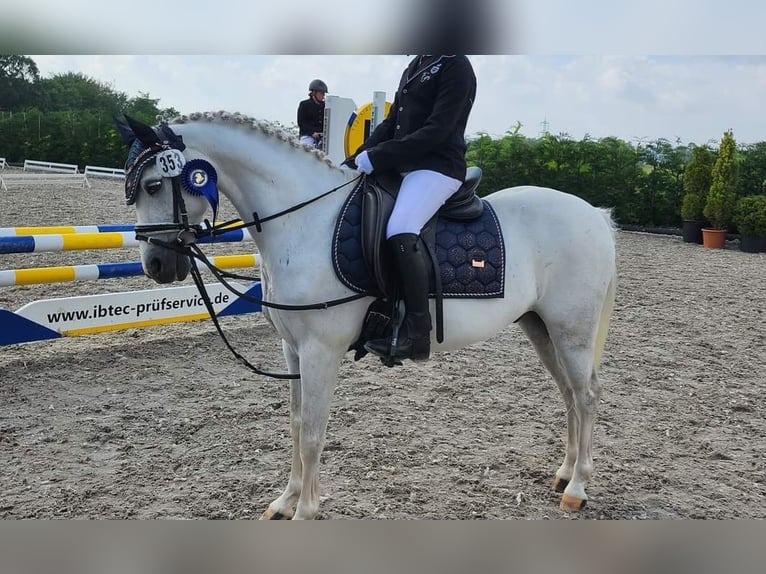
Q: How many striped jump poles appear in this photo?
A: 3